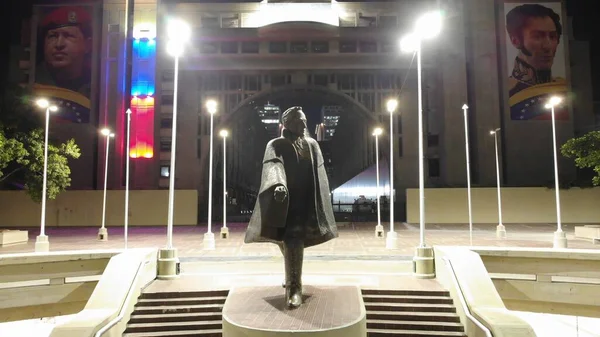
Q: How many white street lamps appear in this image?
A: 10